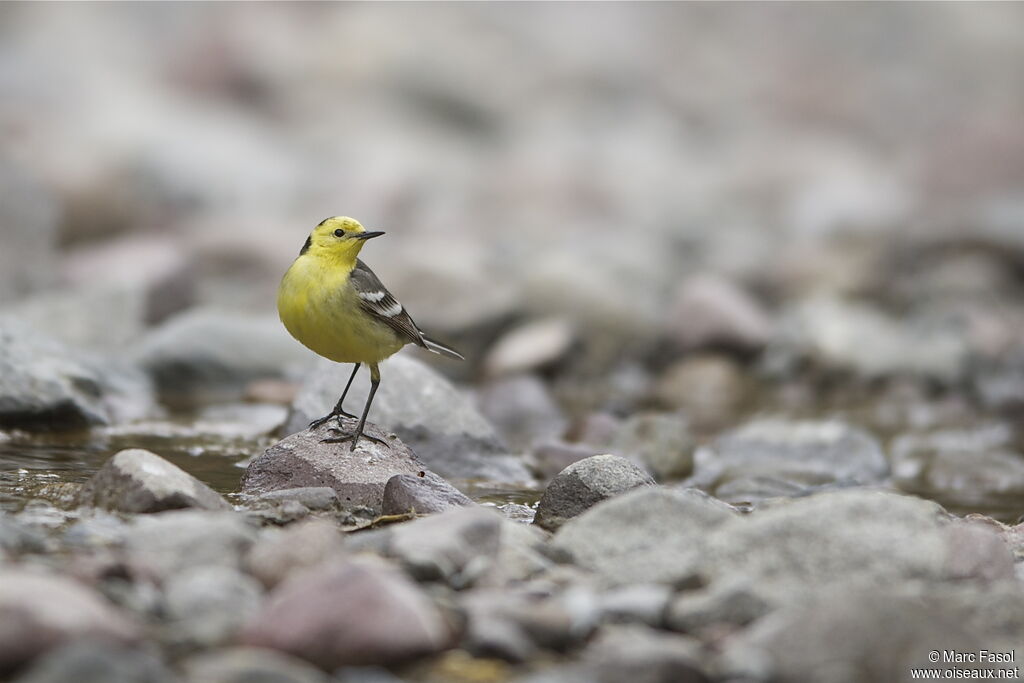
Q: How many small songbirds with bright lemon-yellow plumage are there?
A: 1